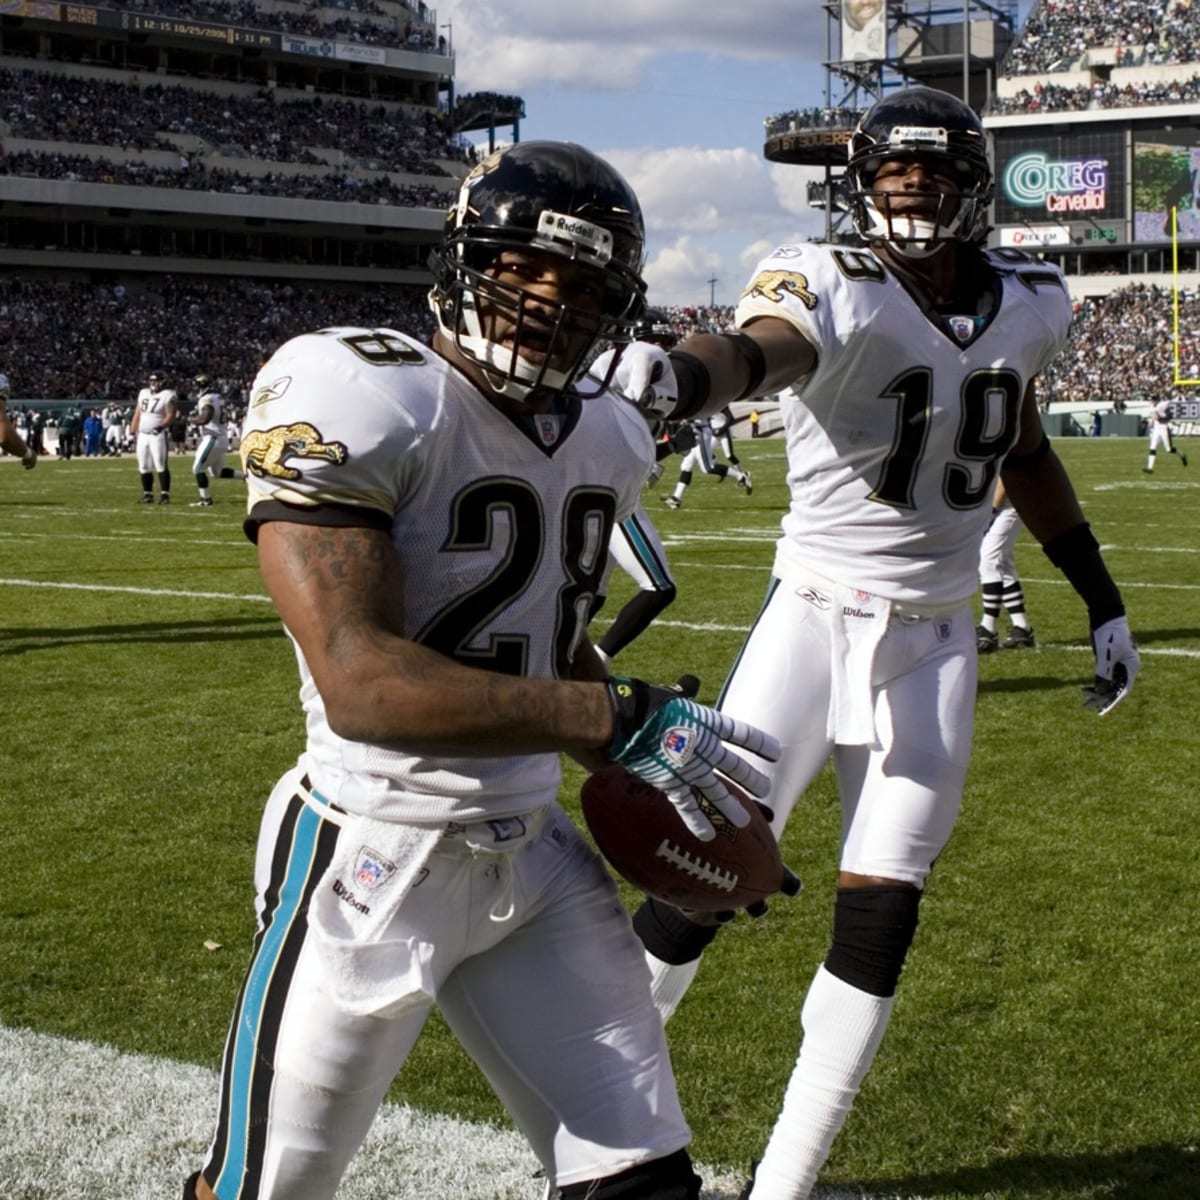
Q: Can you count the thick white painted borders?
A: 1